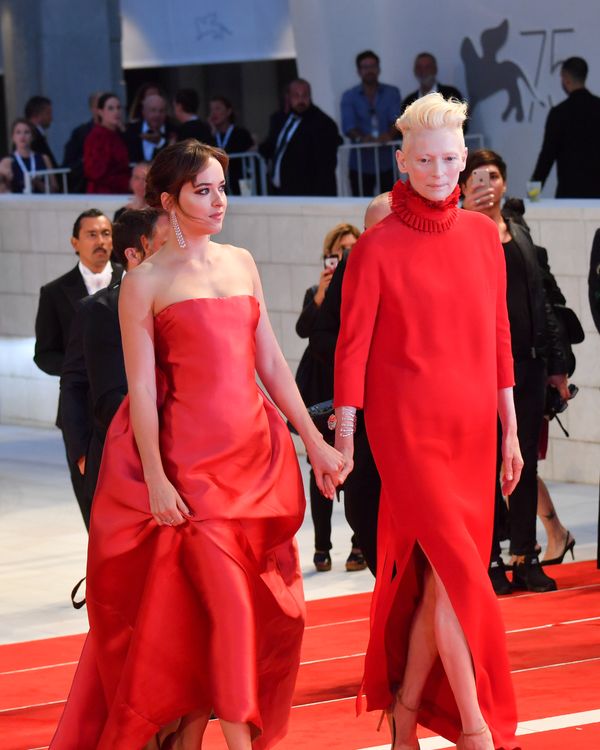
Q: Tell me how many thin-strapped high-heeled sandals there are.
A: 2